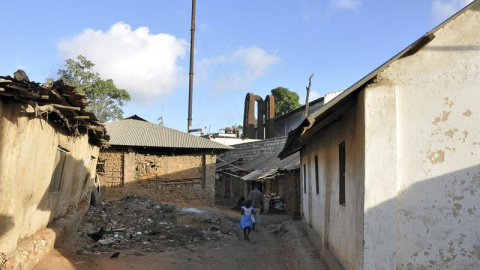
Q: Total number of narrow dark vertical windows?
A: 3